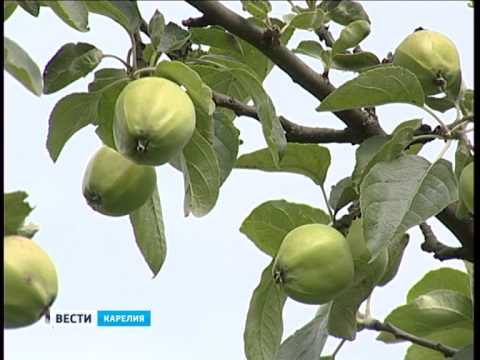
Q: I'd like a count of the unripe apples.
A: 6